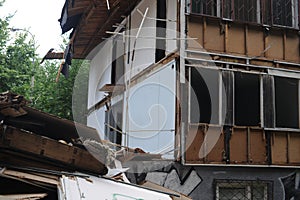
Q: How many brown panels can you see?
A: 12